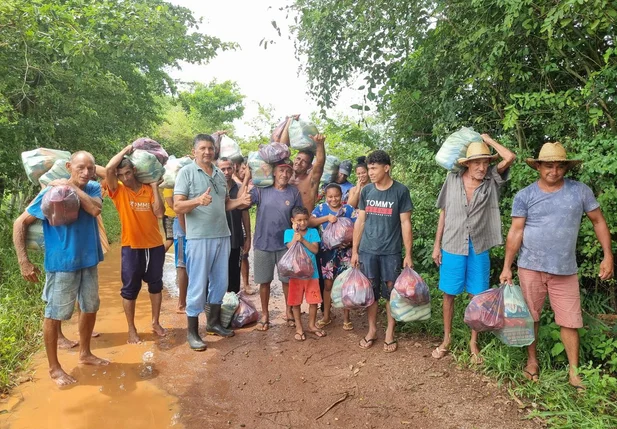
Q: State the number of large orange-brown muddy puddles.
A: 1